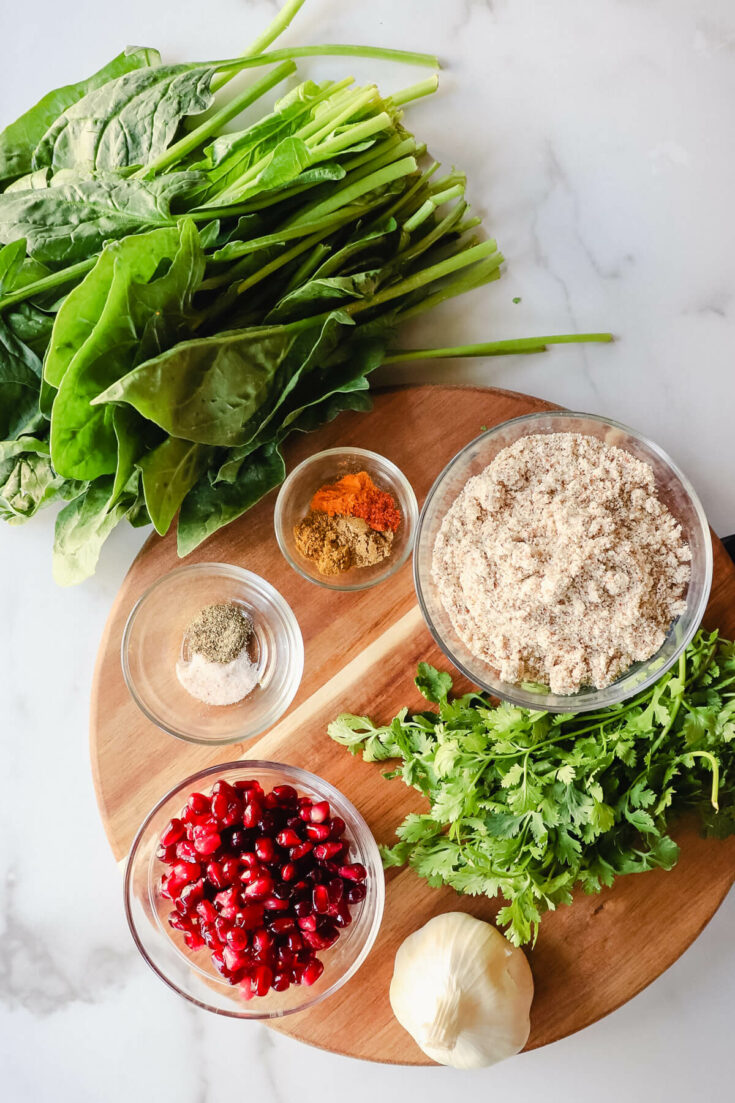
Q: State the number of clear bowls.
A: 4